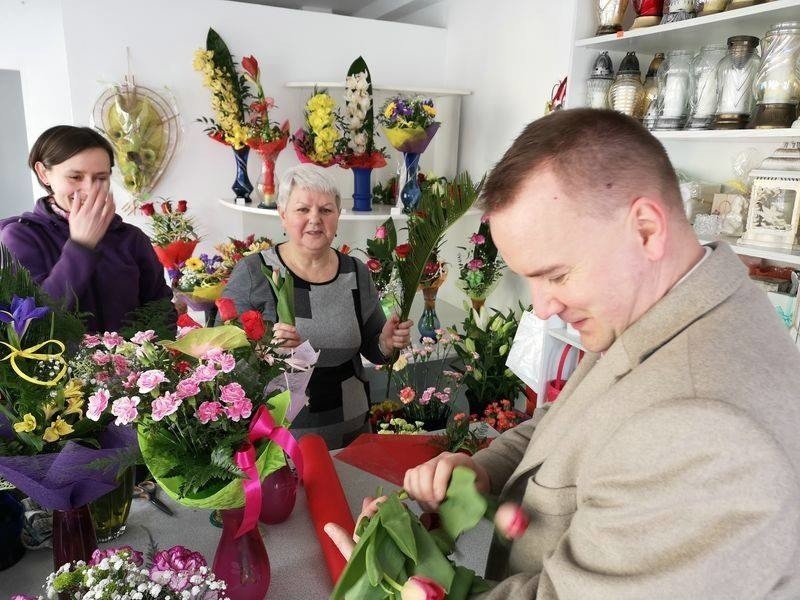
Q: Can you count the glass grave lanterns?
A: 12